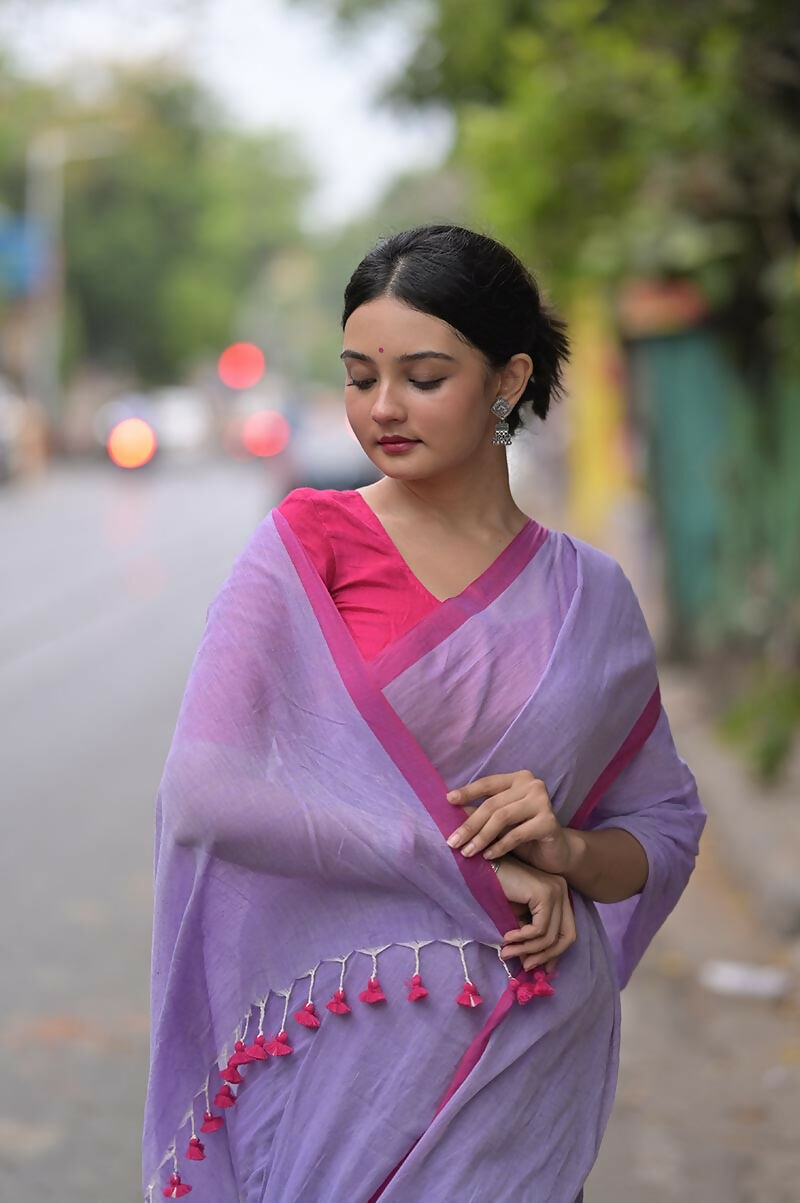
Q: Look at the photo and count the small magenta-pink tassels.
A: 15